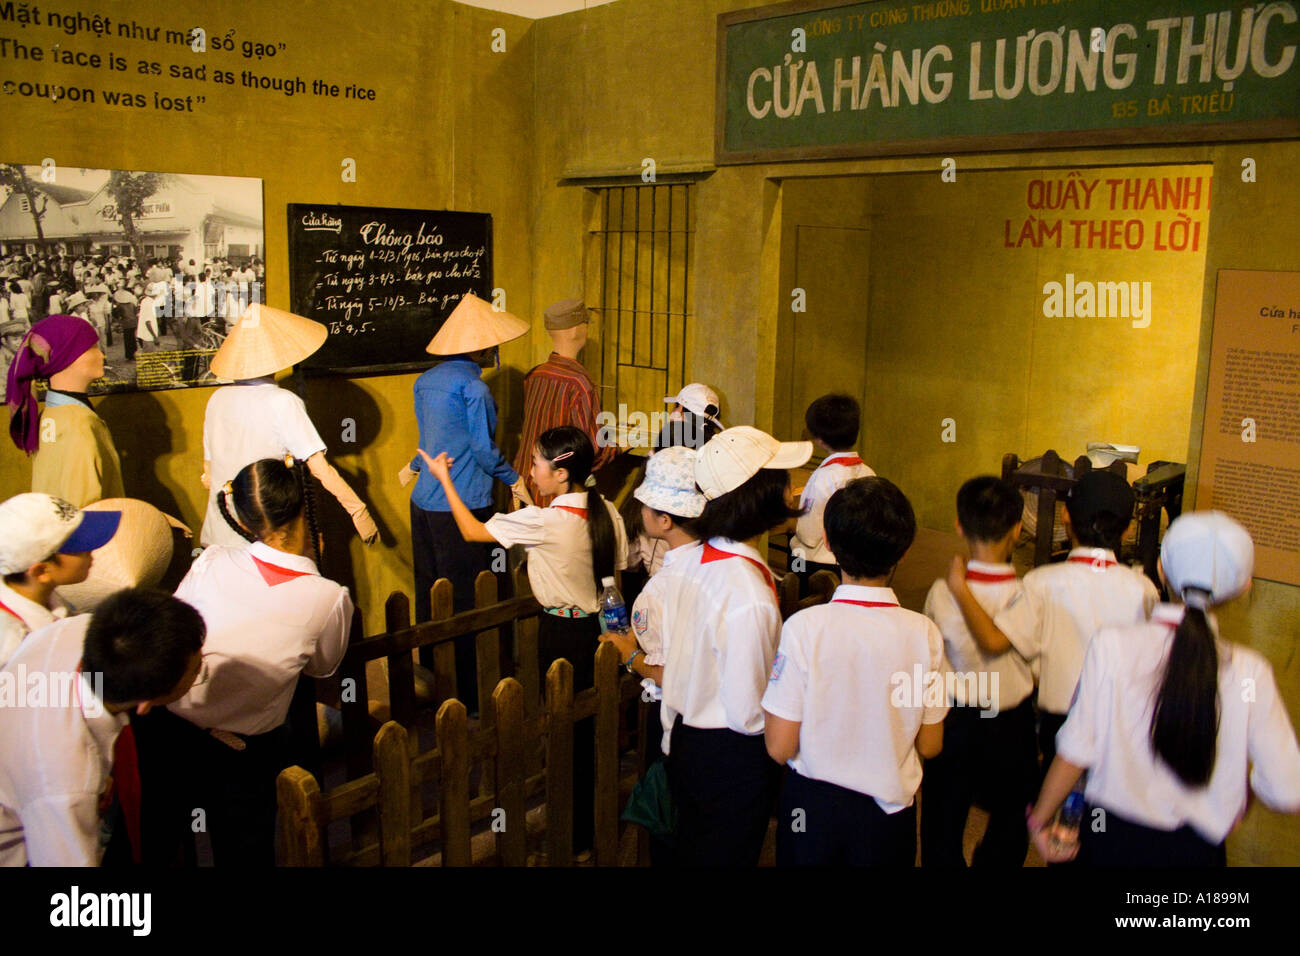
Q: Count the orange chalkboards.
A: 0